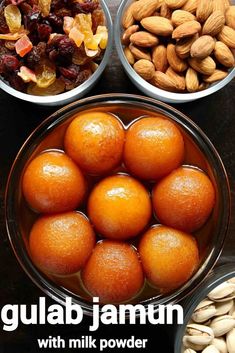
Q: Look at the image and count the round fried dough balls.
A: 8